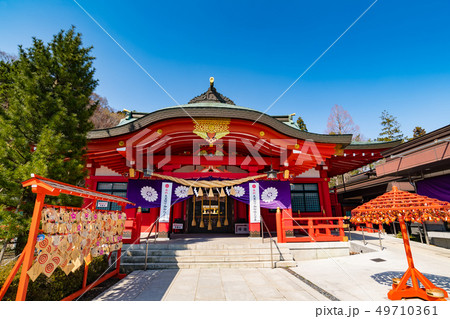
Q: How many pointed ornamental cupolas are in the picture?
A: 1